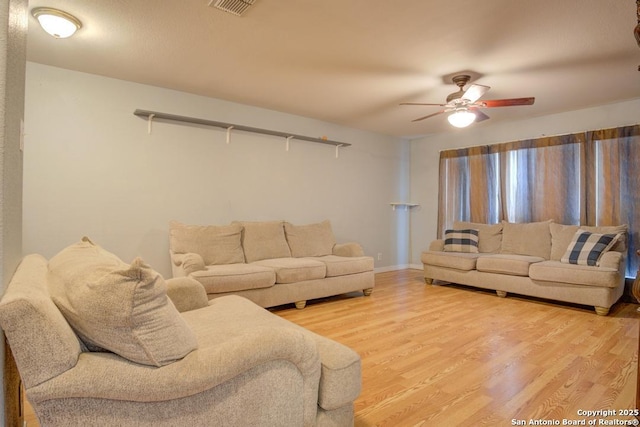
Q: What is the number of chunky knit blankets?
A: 0